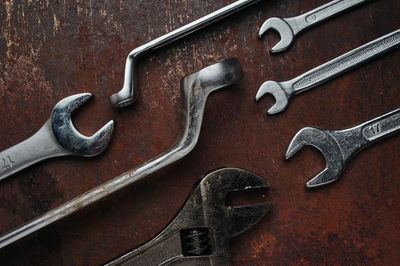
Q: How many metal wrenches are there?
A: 7